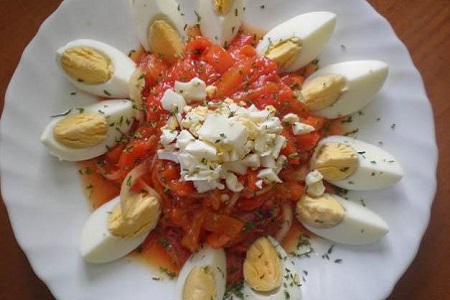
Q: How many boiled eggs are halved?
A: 11